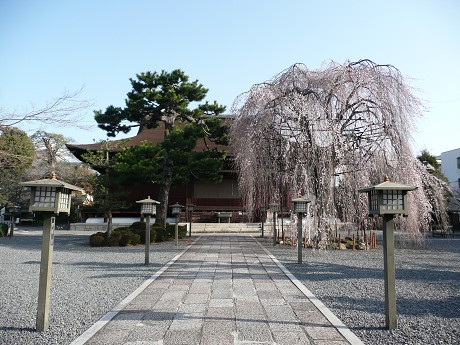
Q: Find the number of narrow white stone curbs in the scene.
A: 2